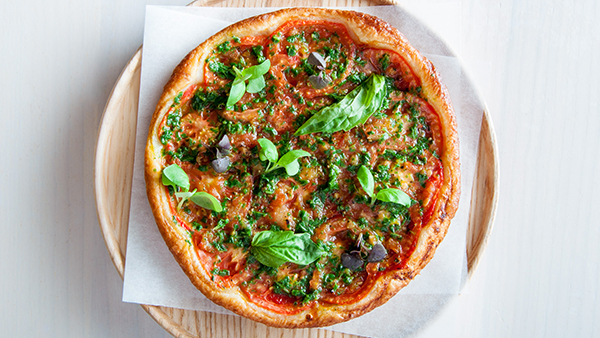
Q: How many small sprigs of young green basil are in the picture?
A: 4